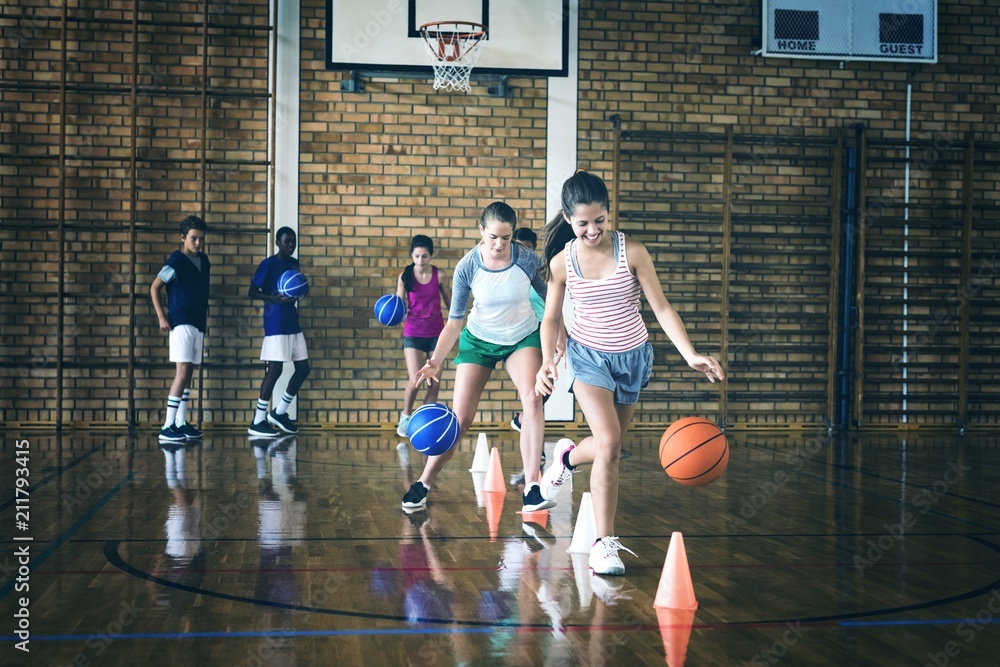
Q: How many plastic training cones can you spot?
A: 5